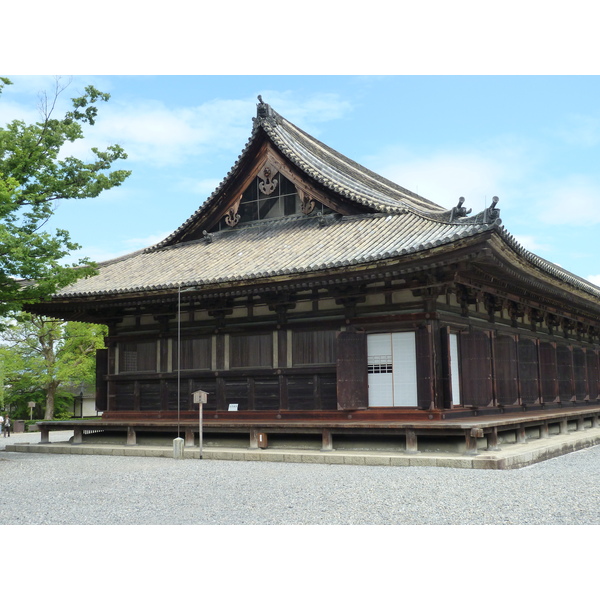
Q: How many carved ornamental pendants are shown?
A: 3